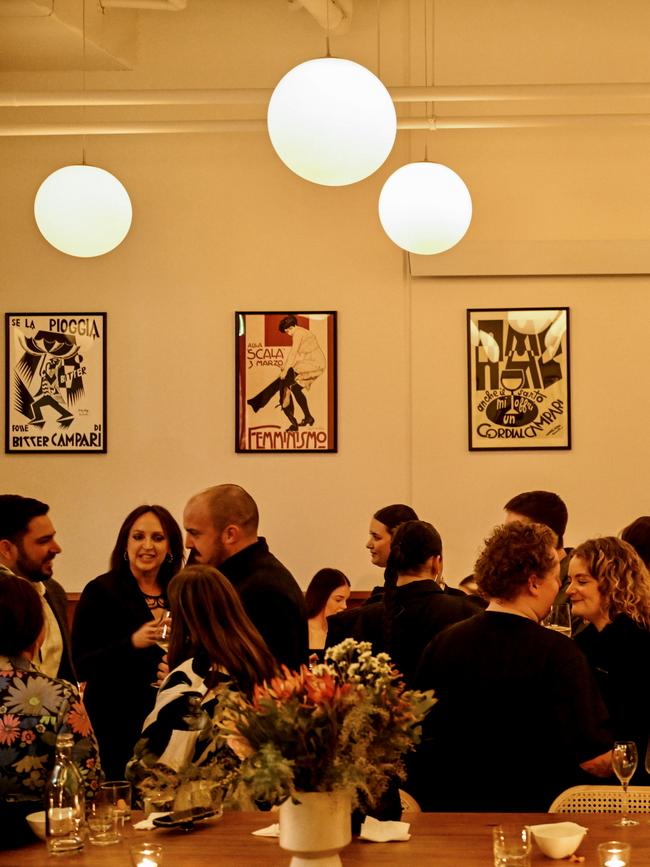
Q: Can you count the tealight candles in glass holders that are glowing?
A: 2